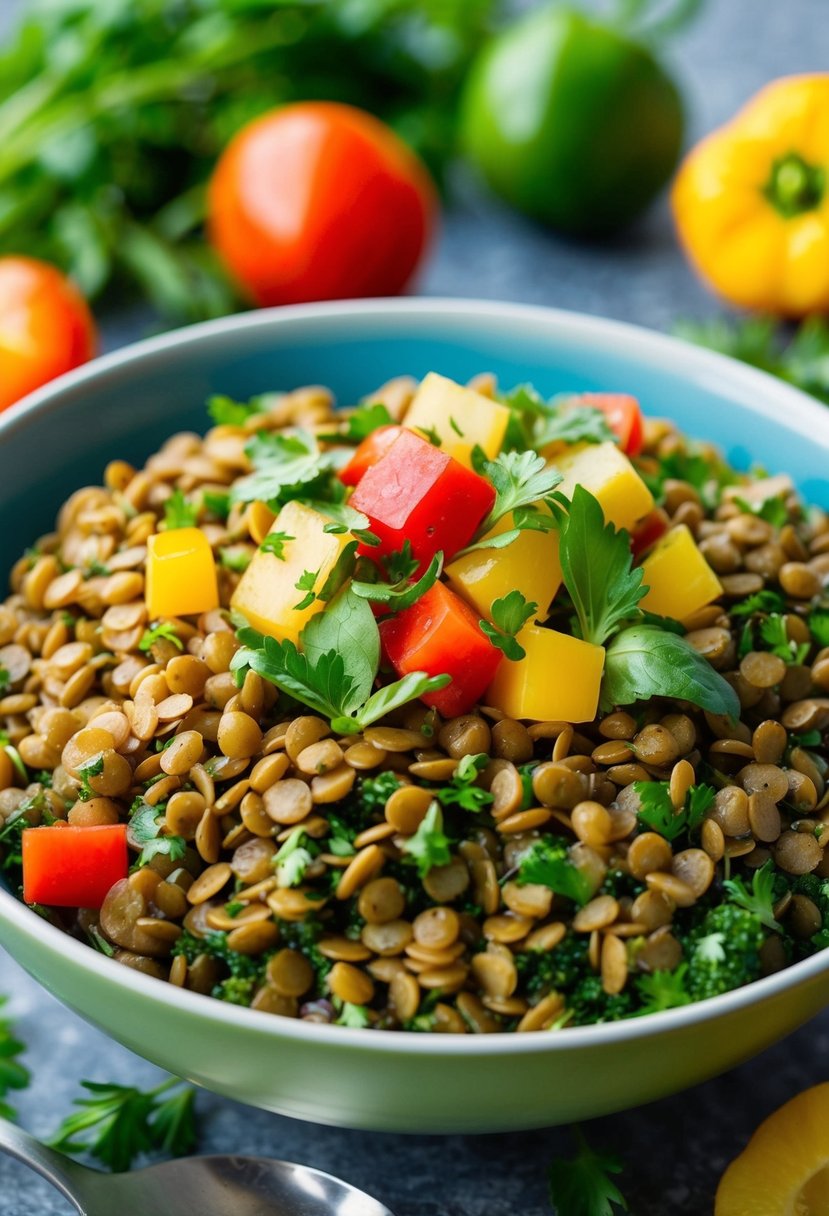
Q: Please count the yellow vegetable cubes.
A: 7